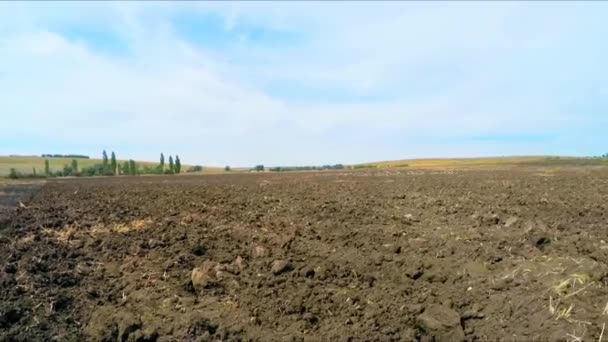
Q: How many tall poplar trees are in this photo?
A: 5